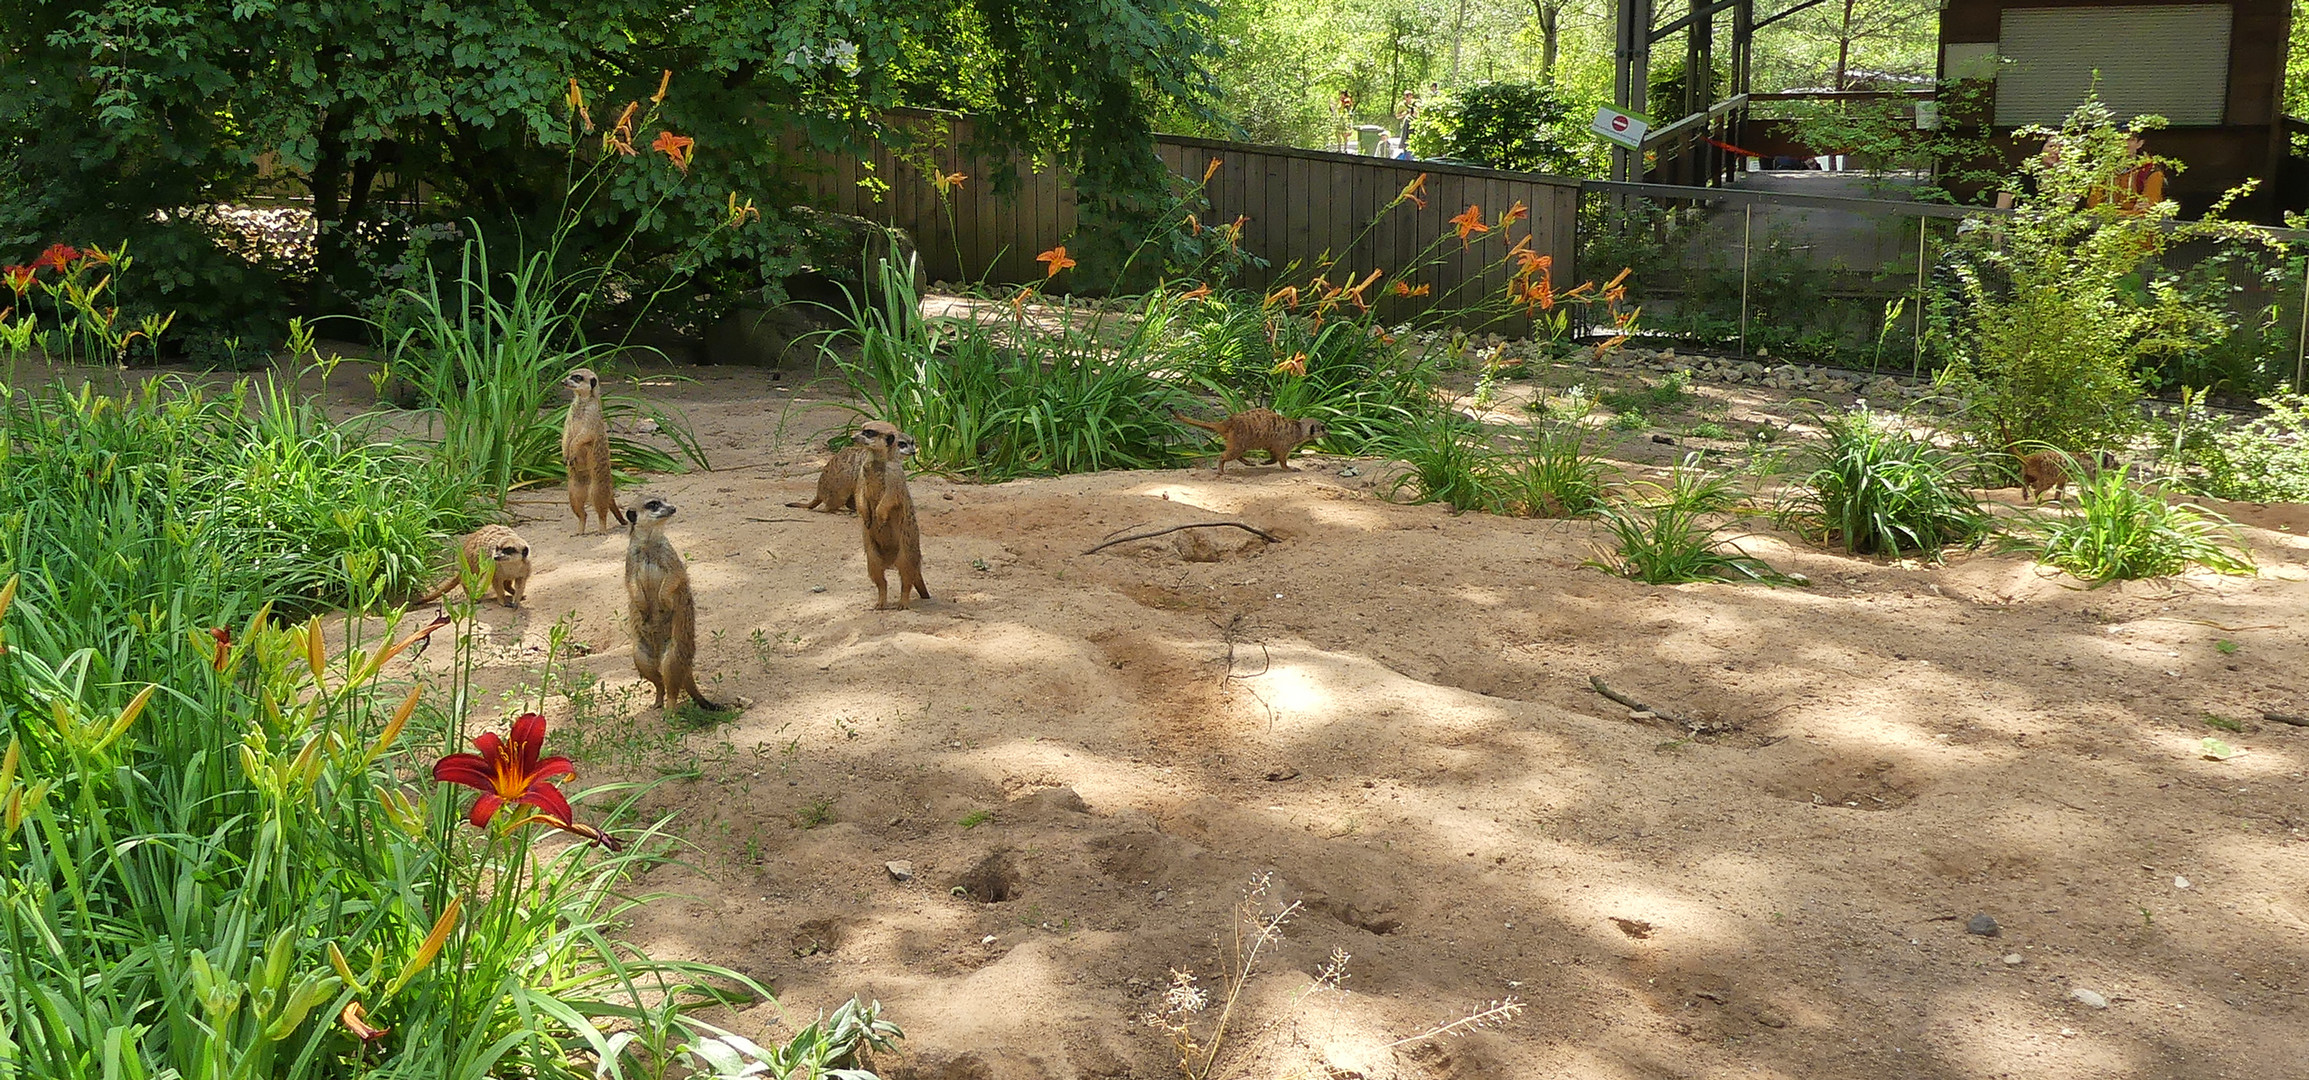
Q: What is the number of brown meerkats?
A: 7